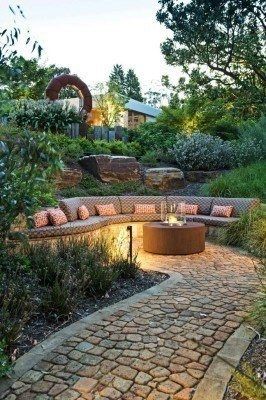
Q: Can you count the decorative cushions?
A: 7